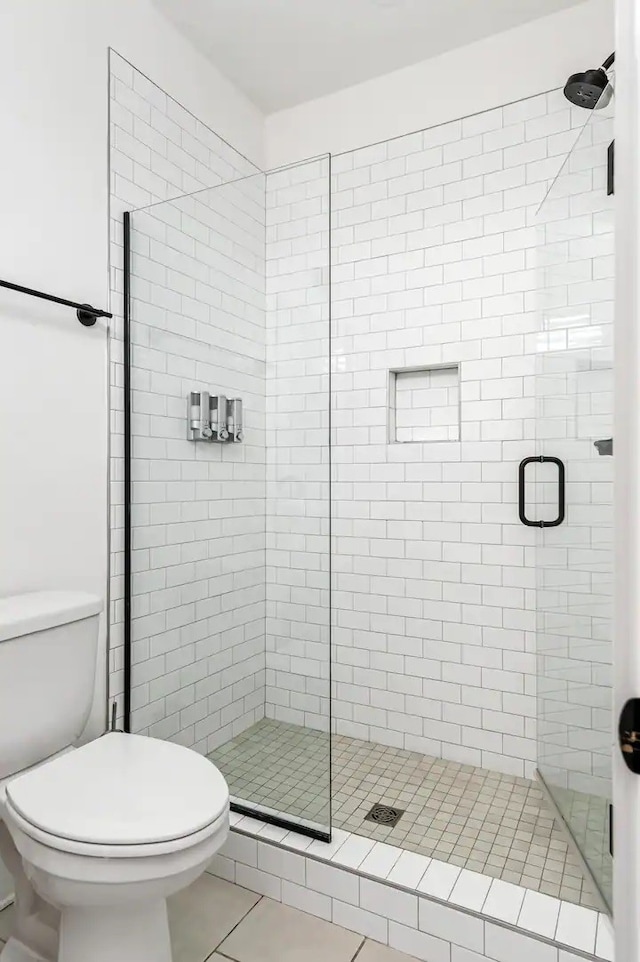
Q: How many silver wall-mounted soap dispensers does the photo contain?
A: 3